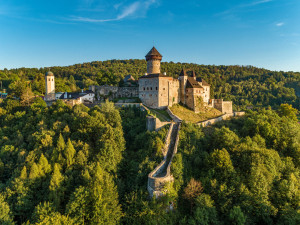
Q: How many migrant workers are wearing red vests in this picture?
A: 0